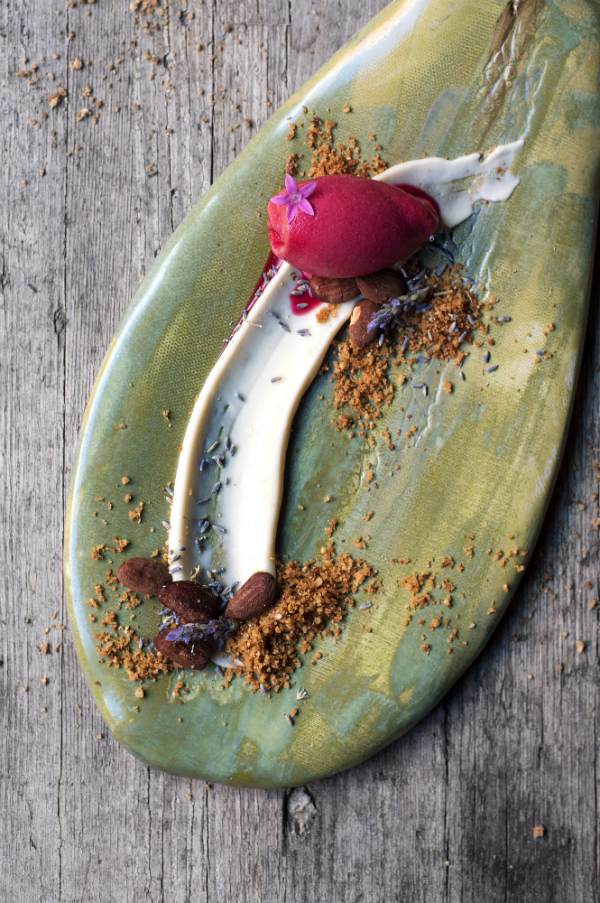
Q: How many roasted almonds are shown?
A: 7